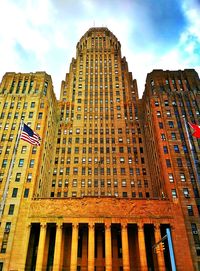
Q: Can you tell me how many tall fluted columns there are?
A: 8